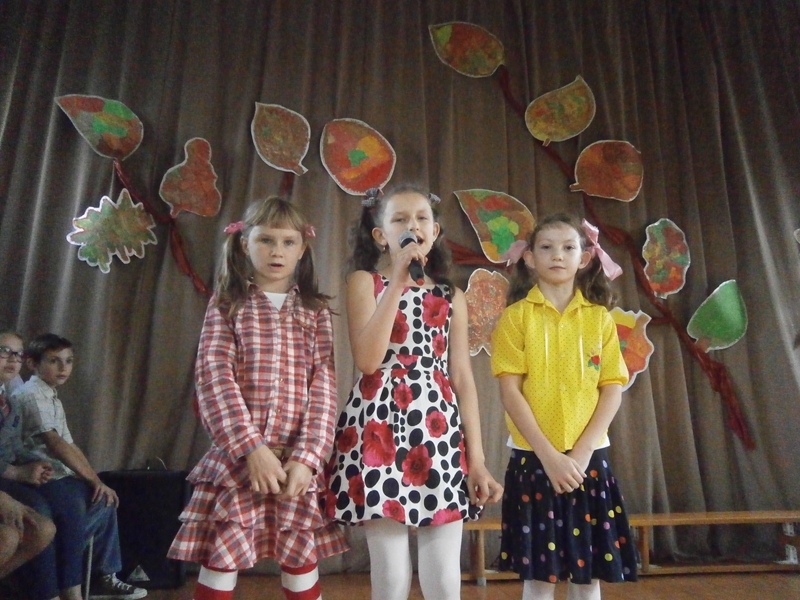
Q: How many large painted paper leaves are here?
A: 13